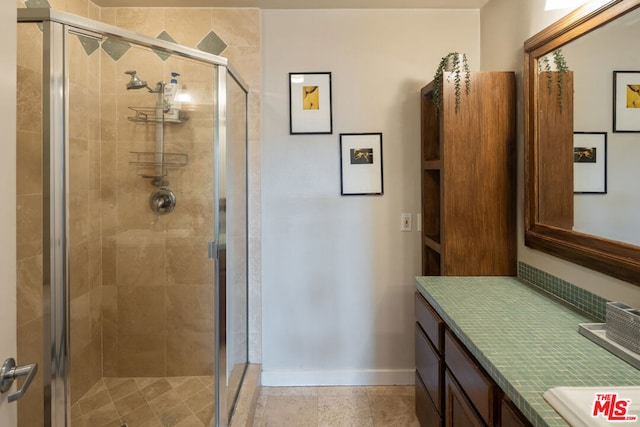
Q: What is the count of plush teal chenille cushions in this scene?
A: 0